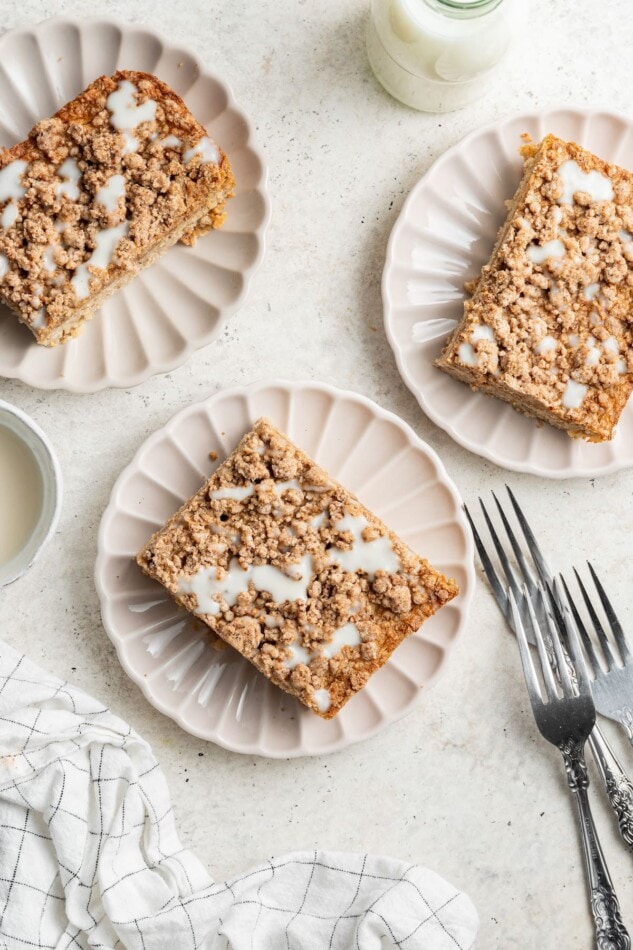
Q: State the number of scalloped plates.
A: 3